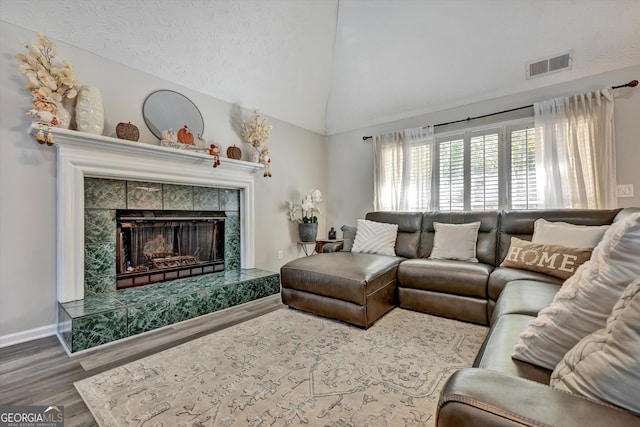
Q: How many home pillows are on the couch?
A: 1